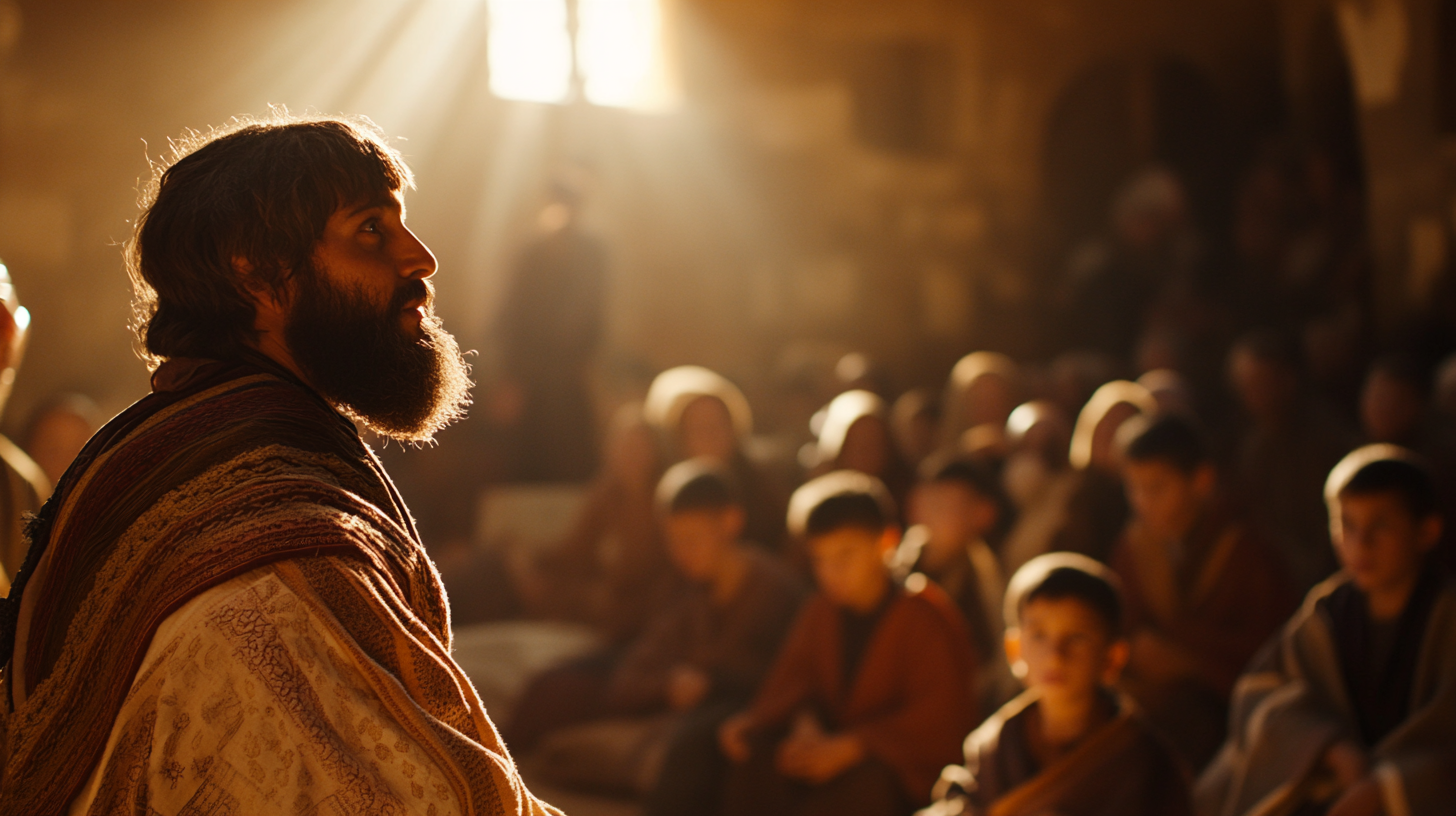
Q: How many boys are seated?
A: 6